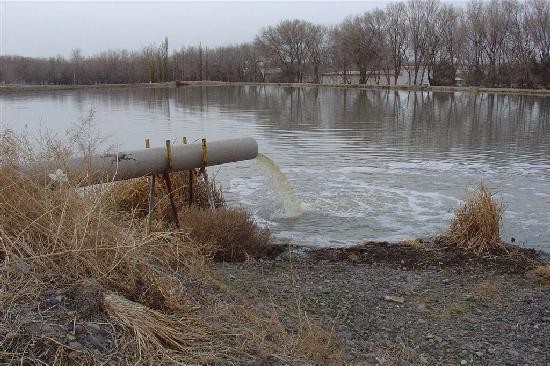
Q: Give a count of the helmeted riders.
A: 0